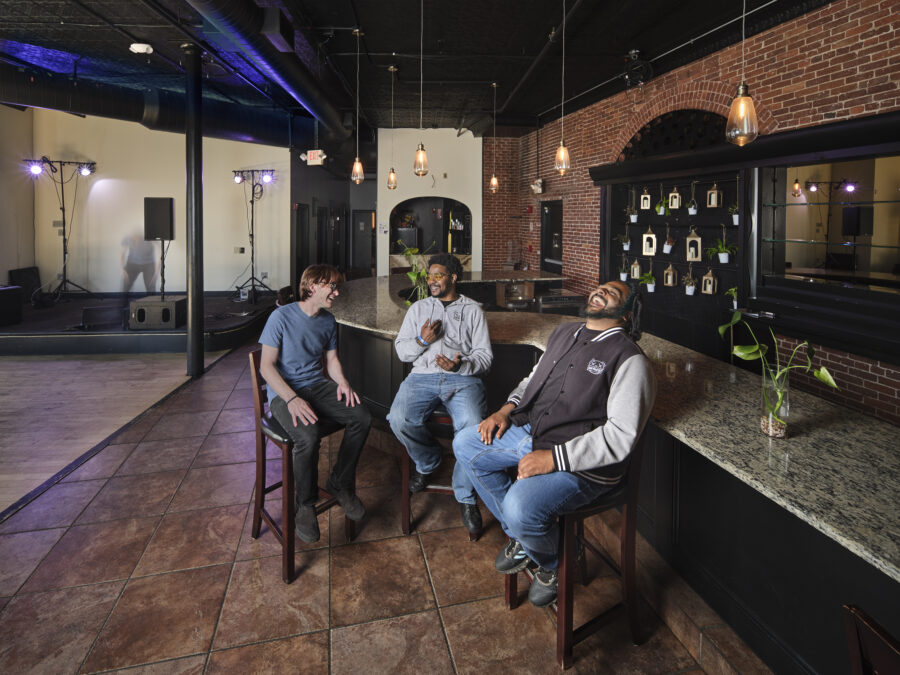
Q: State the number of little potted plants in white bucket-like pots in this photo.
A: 11